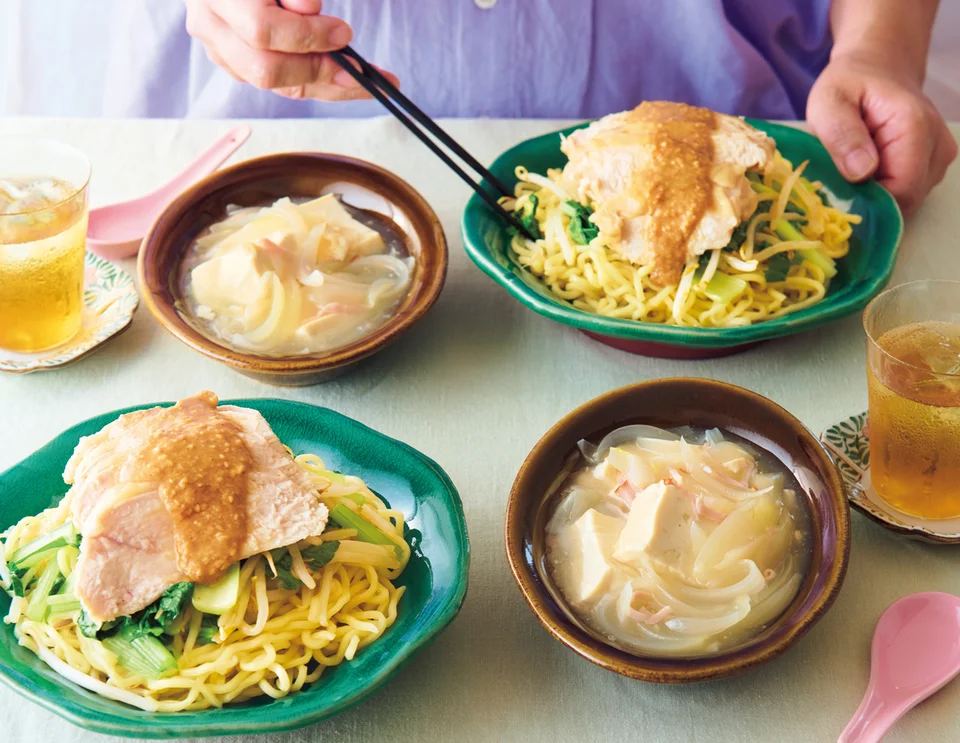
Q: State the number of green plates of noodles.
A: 2